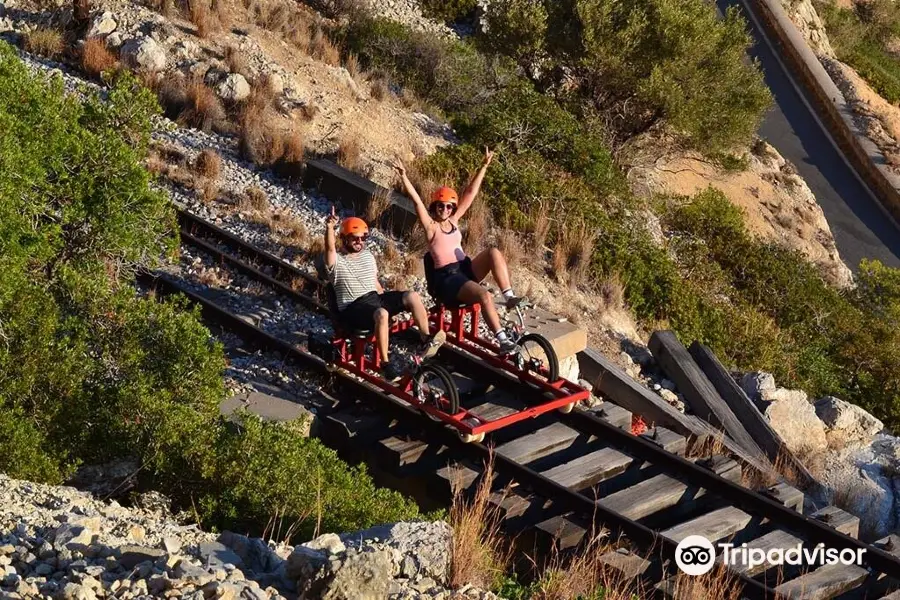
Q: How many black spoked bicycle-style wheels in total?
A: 2